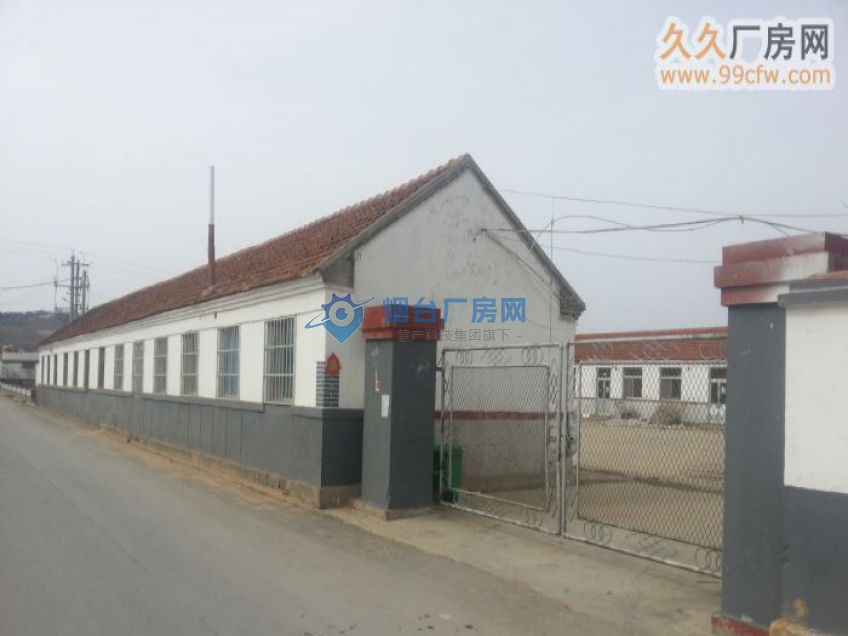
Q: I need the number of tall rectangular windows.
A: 13